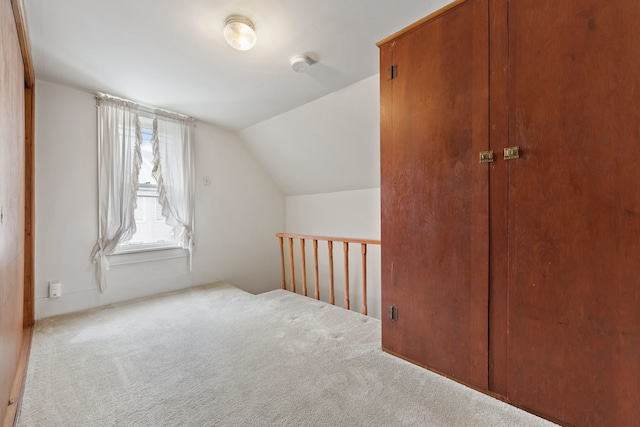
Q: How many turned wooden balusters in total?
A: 7